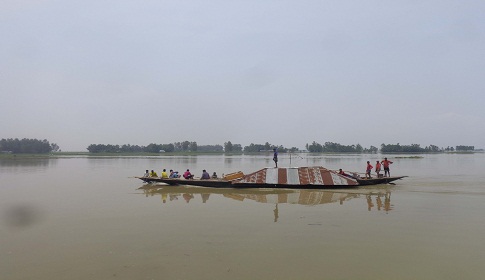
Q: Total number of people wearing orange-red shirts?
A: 3